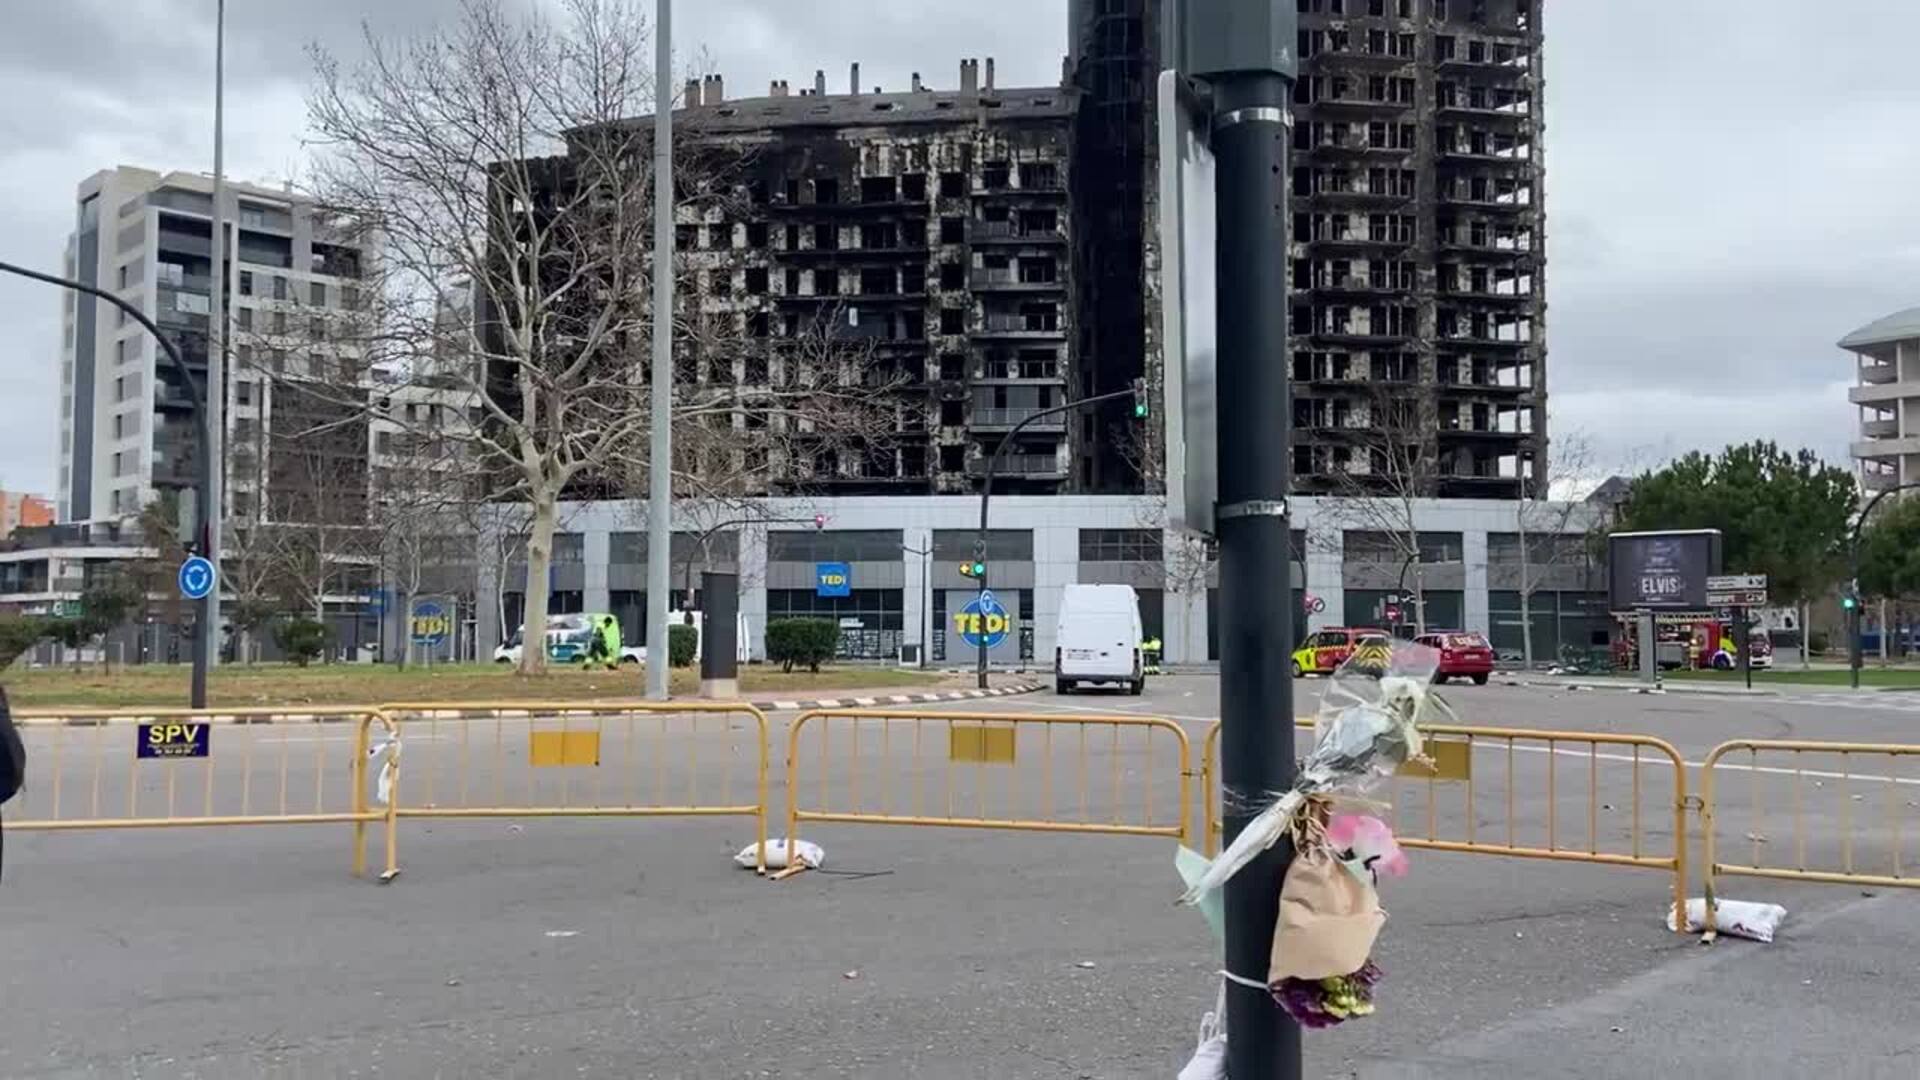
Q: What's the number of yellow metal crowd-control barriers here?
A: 5